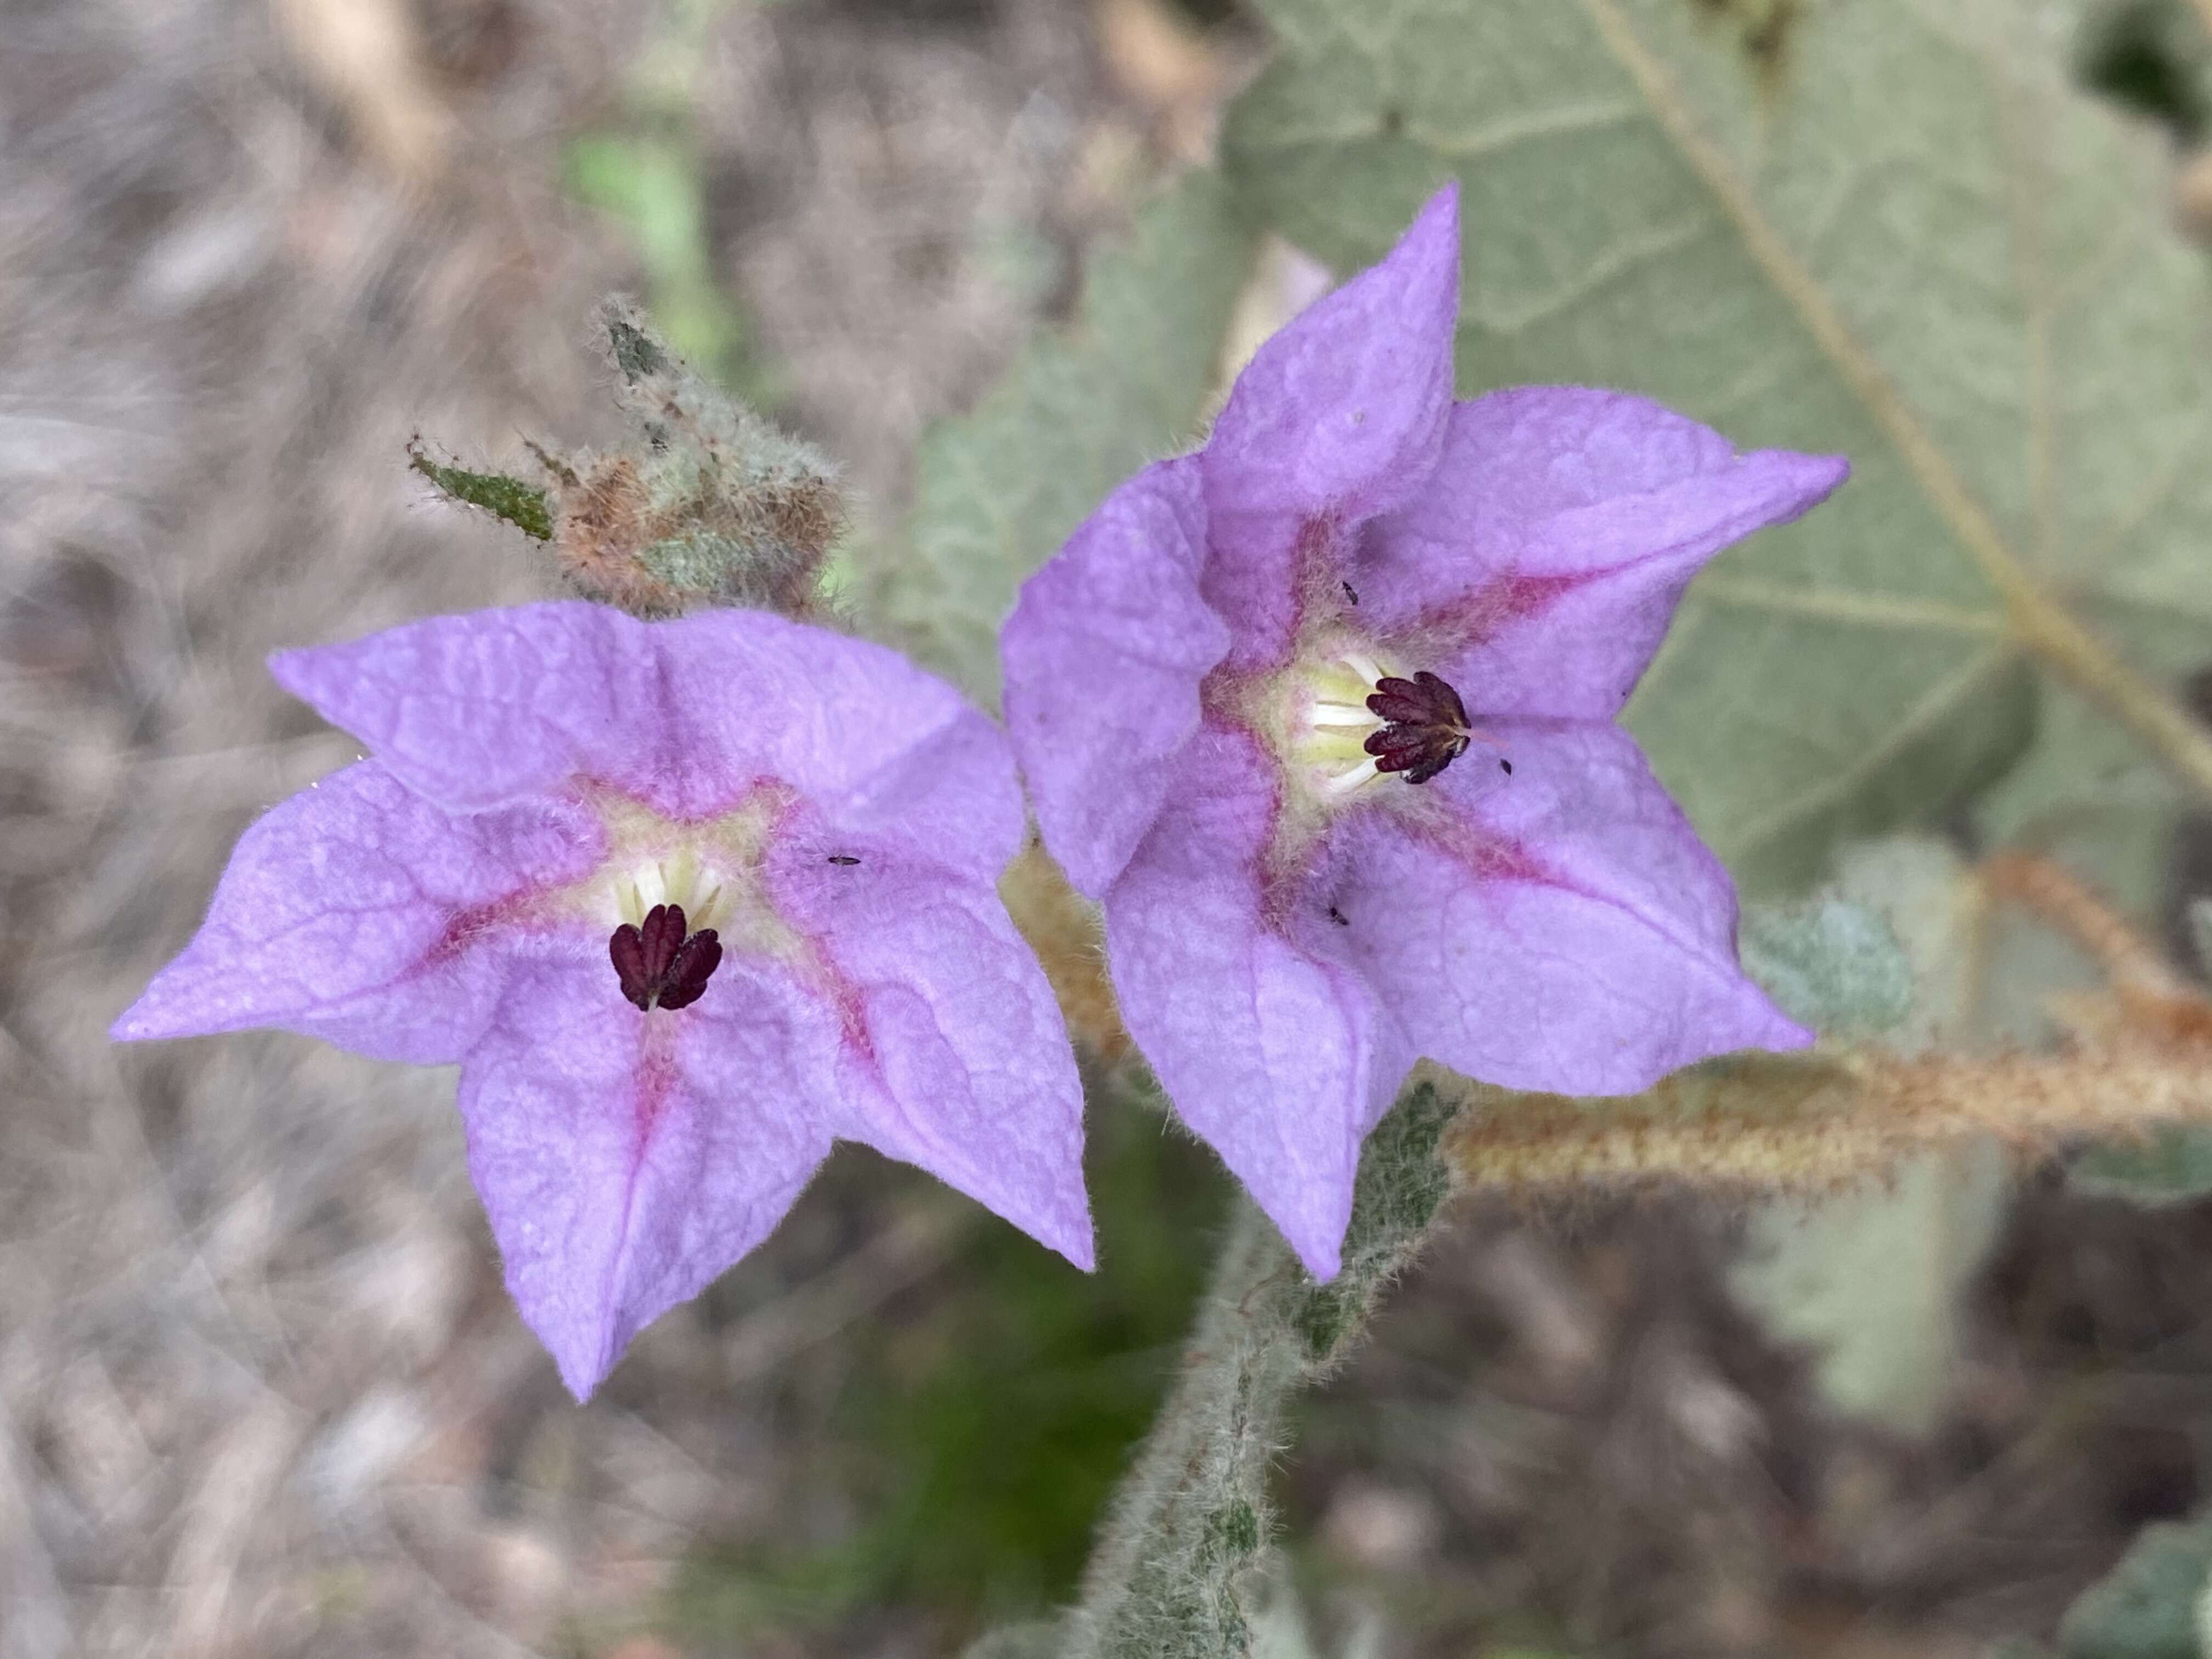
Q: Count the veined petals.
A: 10